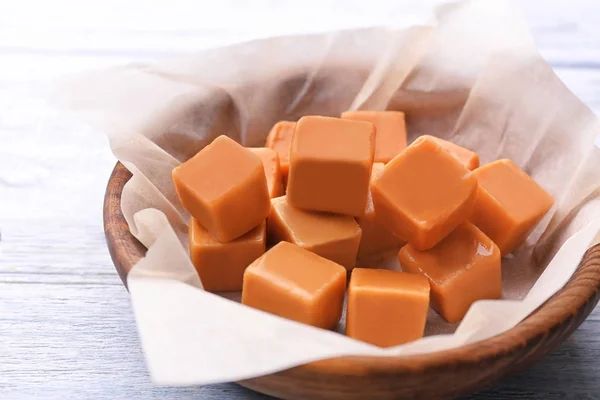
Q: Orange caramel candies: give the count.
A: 14